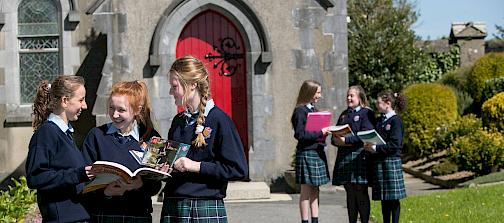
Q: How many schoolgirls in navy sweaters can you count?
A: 6